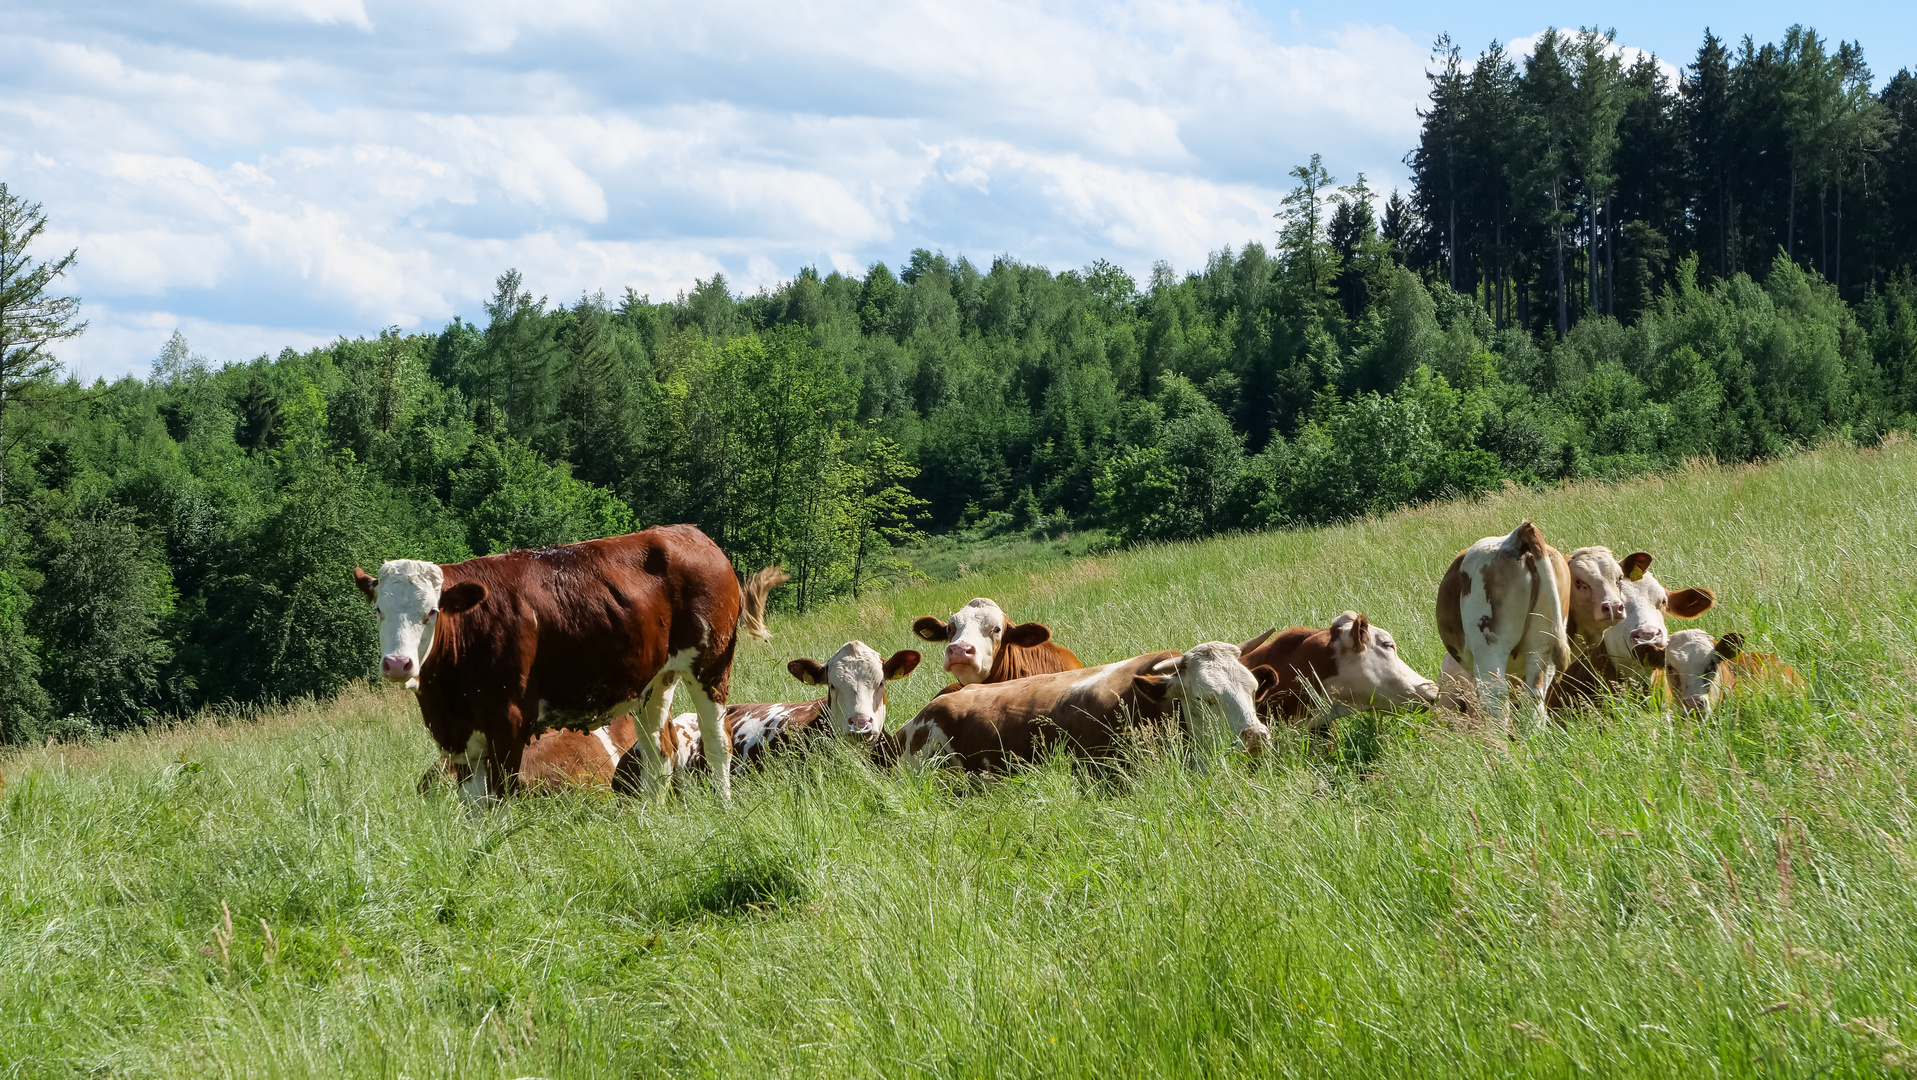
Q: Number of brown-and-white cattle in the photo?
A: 10